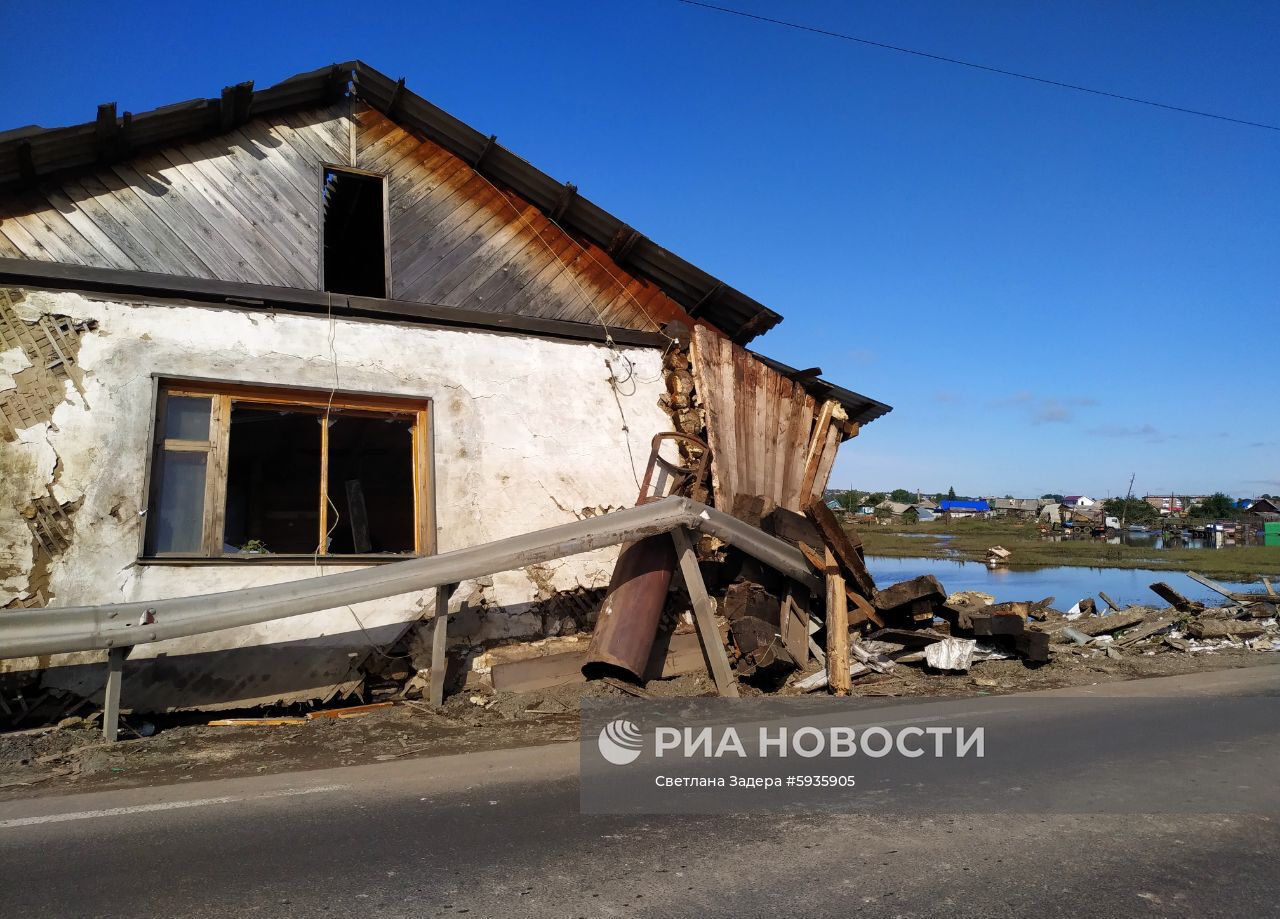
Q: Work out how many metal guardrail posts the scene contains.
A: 3